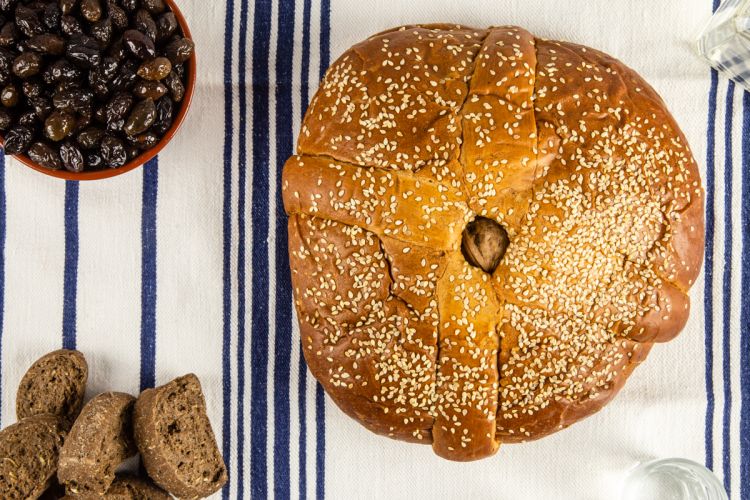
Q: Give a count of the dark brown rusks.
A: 5